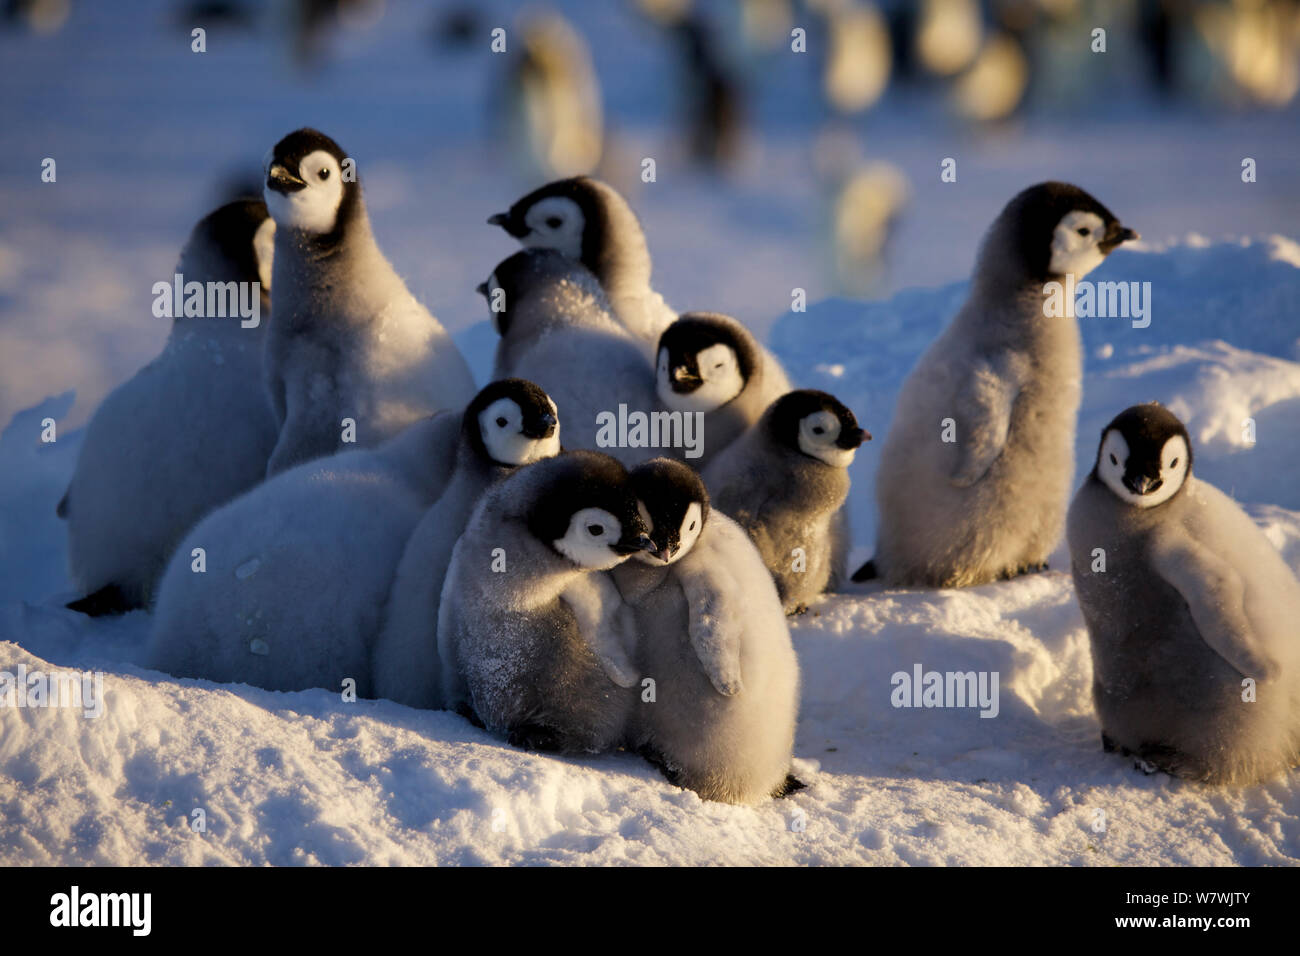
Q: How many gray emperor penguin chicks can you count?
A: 12